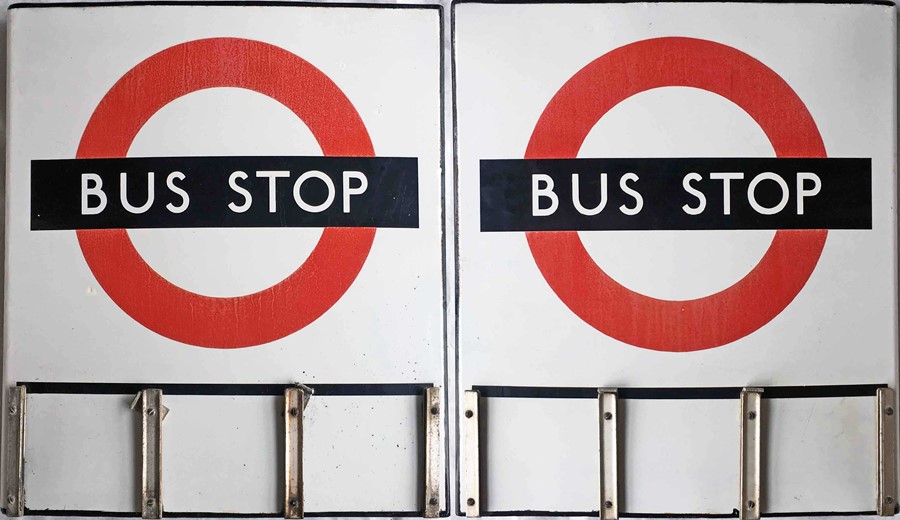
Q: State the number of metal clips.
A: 8